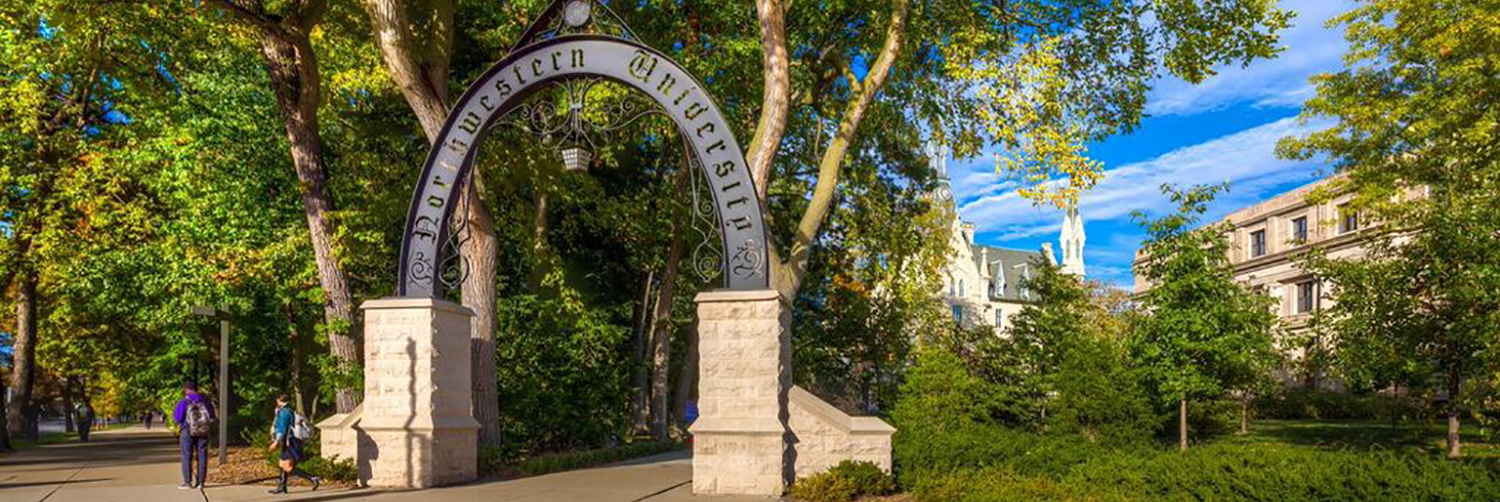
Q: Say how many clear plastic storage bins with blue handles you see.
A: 0